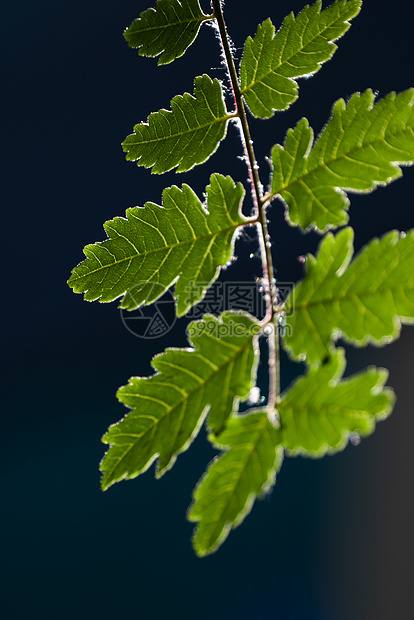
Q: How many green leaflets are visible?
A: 9